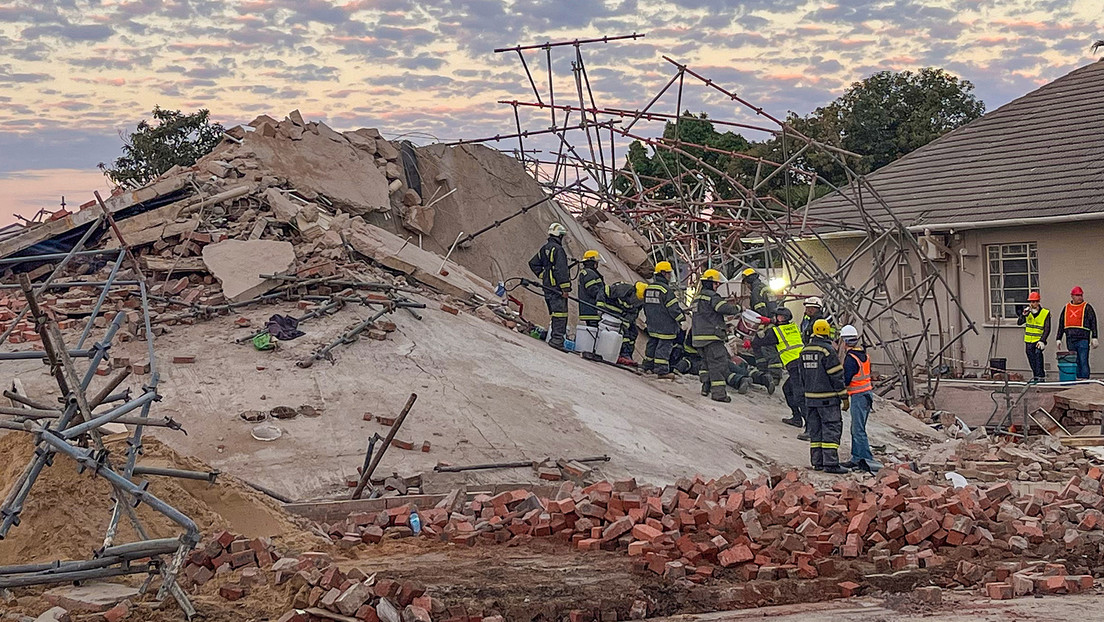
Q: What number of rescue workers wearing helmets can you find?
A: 12